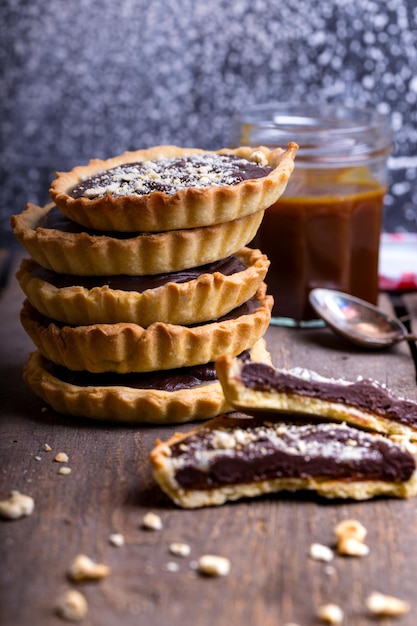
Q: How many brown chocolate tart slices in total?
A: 2